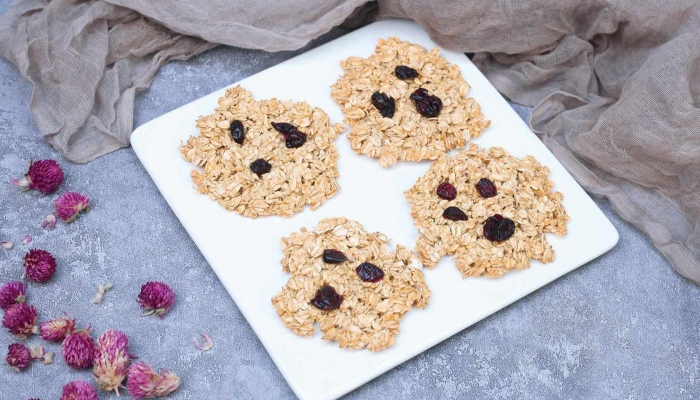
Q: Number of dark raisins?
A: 13